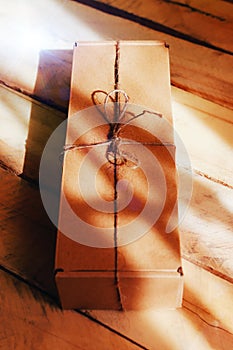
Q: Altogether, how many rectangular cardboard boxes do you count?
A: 1